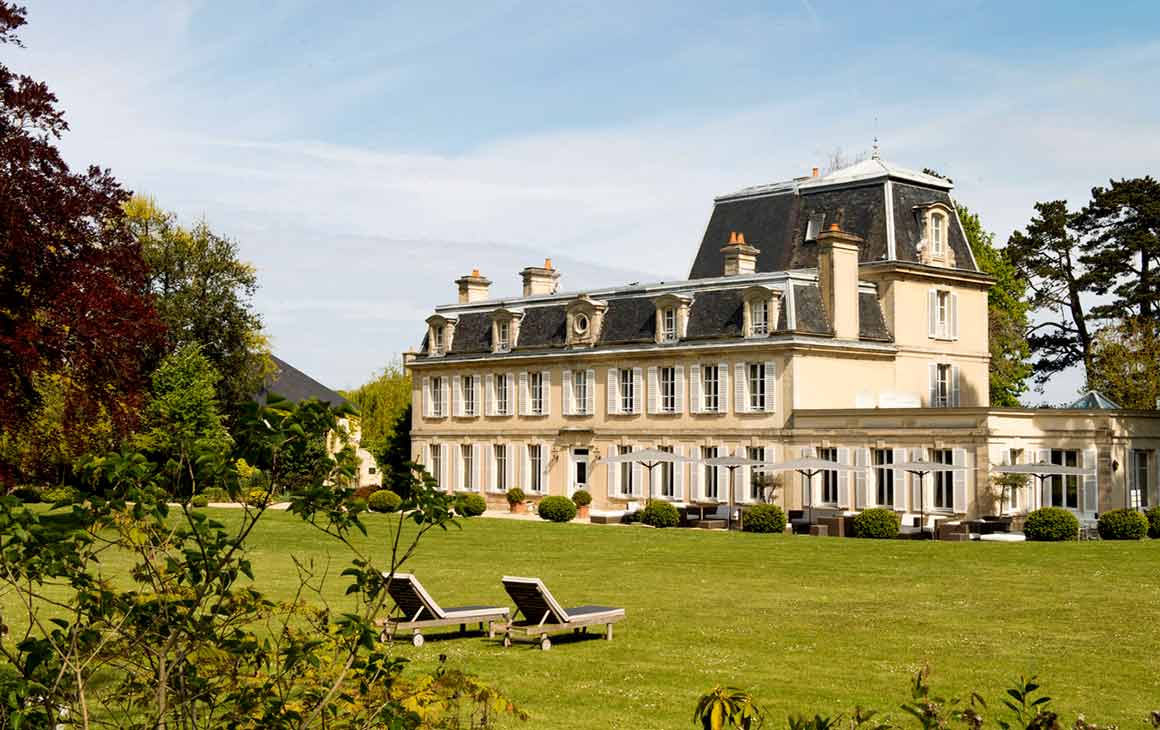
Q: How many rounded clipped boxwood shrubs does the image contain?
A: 11